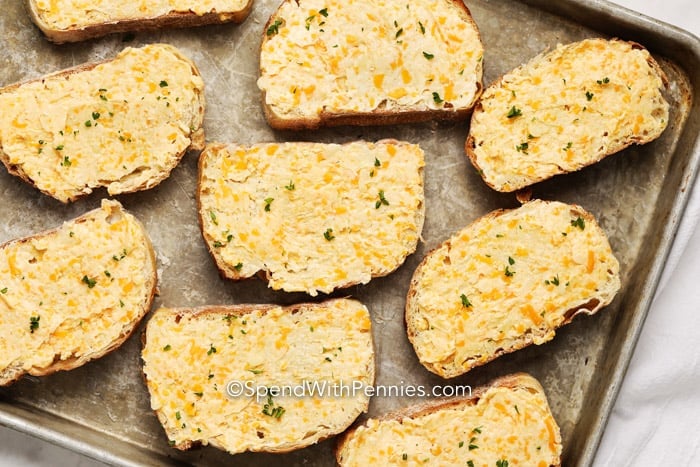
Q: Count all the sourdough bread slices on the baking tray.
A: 9